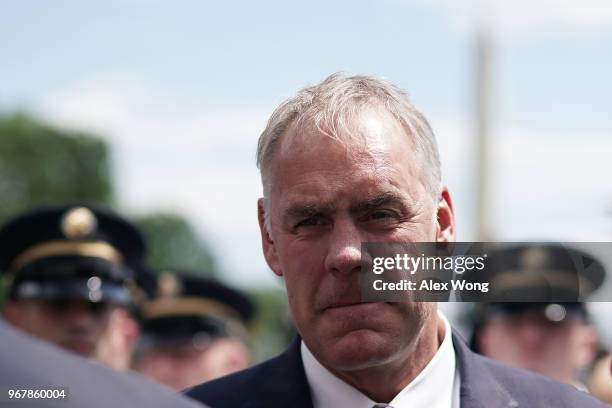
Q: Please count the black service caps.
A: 3